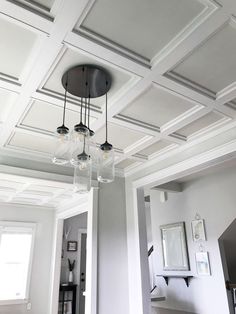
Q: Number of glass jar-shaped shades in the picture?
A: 5